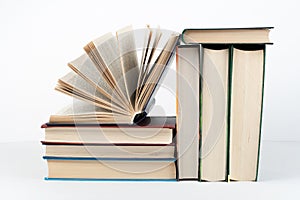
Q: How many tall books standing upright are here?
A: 3